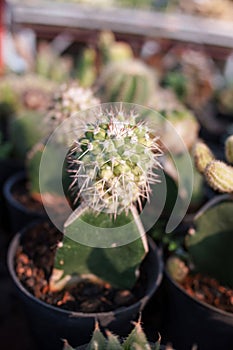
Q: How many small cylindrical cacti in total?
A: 3